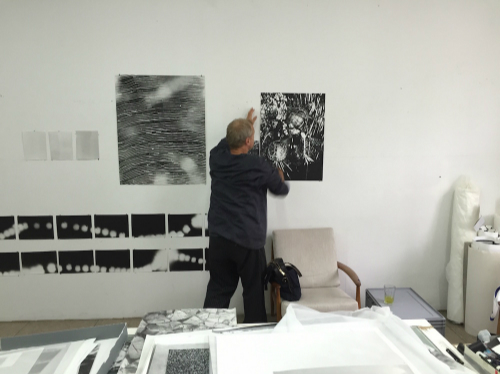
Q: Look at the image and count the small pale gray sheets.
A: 3